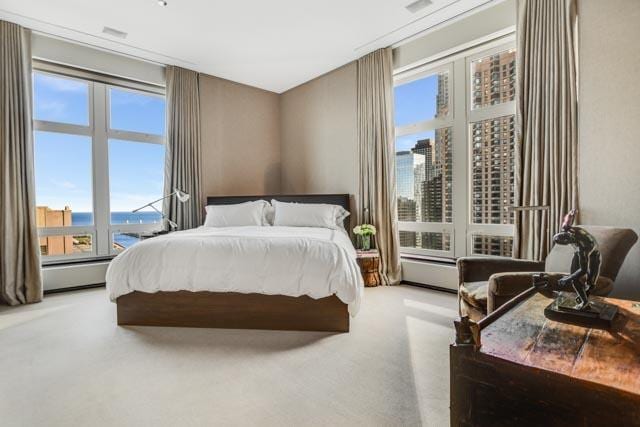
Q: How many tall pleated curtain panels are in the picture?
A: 4